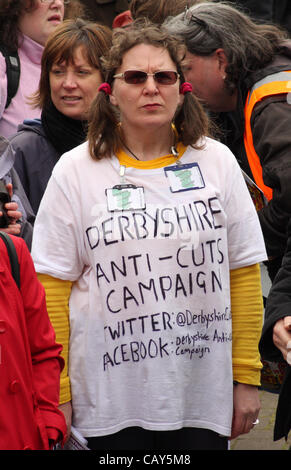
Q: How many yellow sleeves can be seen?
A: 2